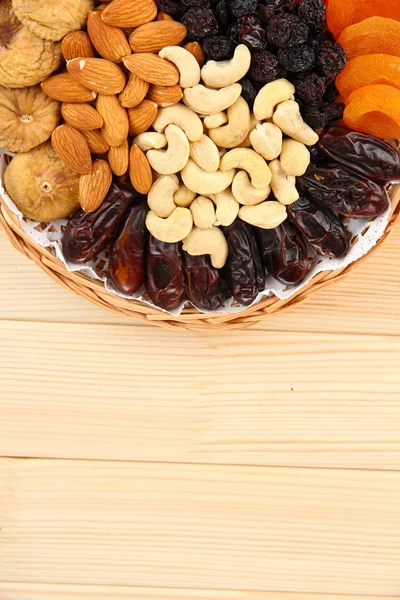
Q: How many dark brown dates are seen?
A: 9